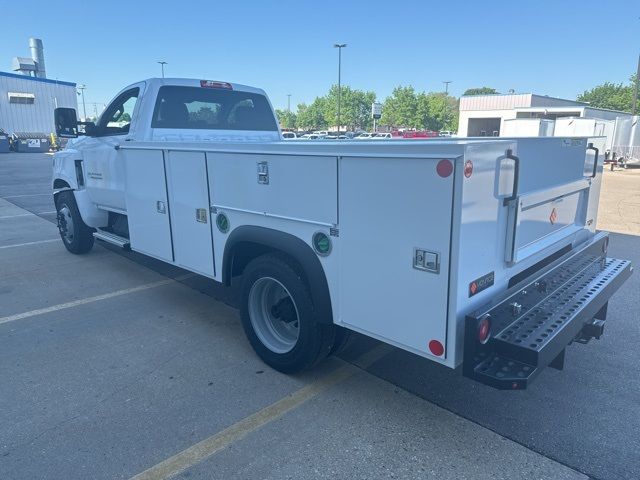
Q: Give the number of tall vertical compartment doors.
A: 3